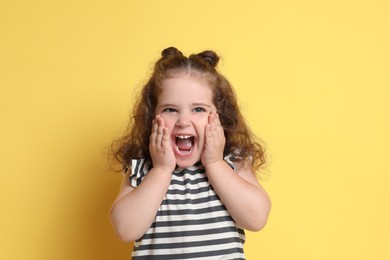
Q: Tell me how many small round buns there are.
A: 2